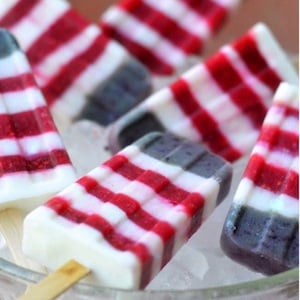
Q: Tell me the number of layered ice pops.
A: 6